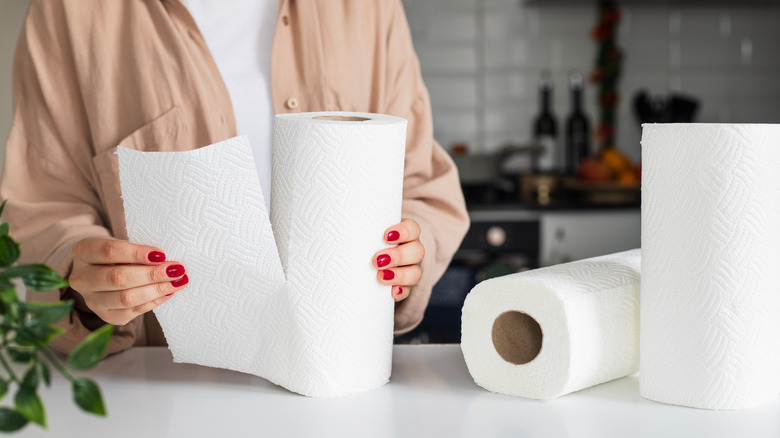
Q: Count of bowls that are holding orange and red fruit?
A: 1